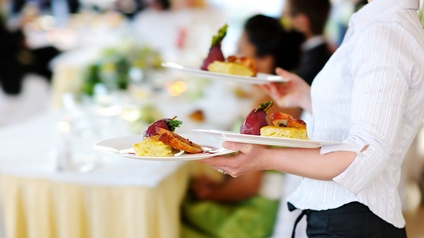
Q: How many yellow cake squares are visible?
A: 3